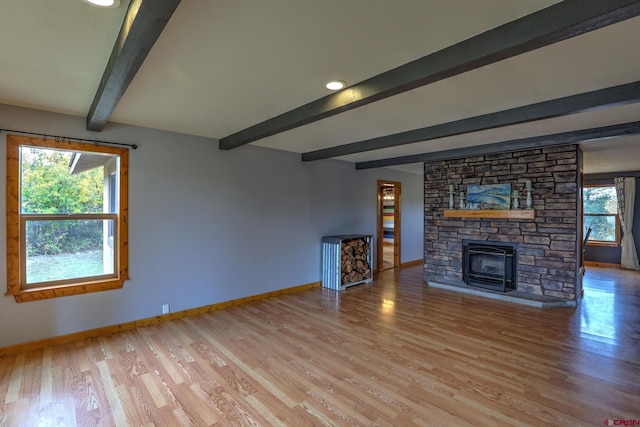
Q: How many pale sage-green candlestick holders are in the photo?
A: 4